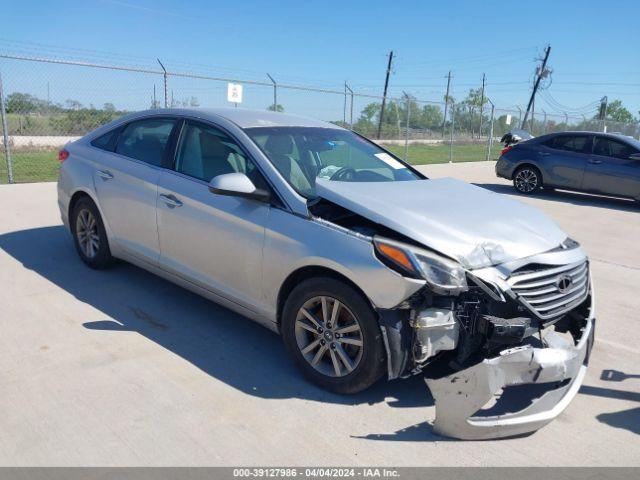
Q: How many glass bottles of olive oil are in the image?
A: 0